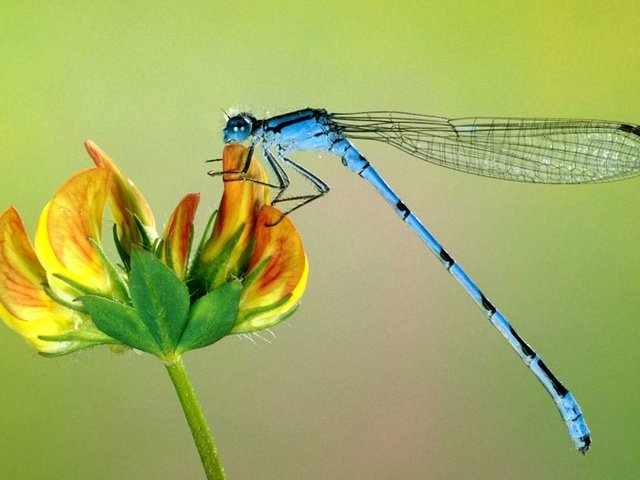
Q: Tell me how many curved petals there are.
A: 6